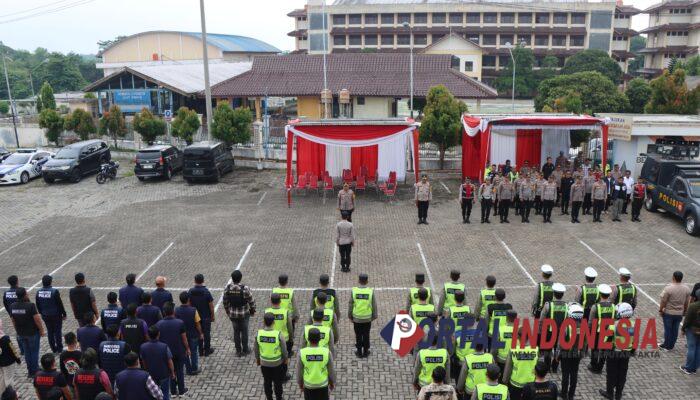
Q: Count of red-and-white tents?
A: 2